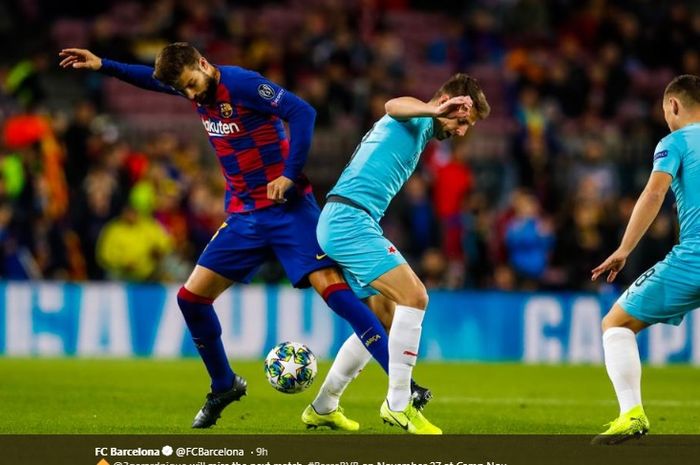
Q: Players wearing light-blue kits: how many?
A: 2